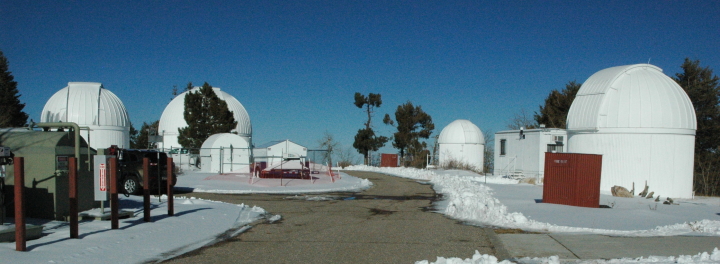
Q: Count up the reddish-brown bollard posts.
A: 5